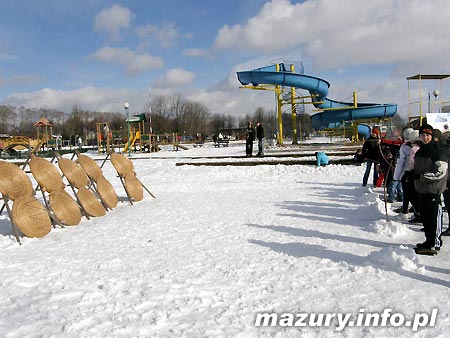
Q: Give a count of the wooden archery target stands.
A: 5